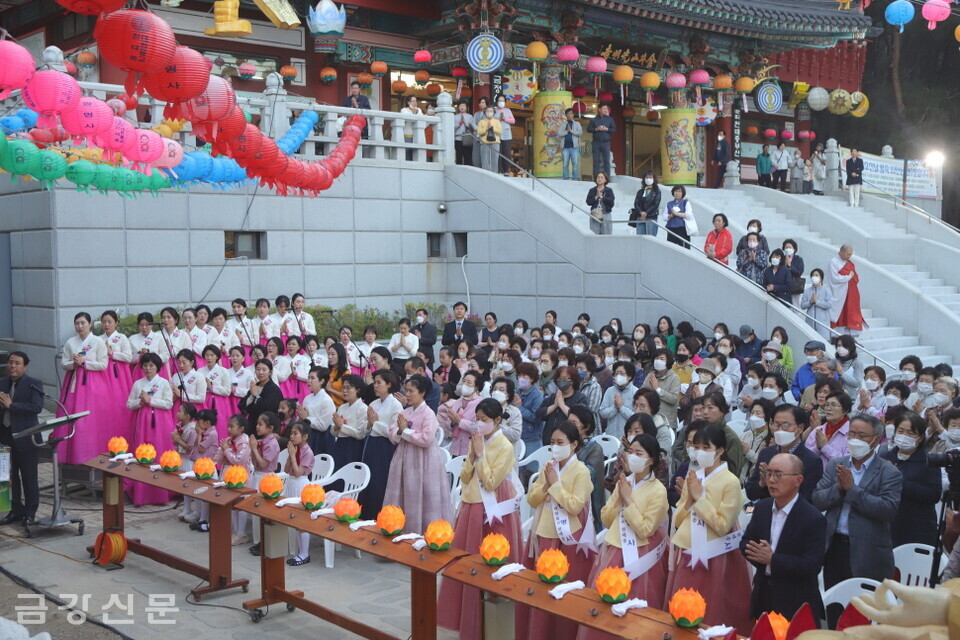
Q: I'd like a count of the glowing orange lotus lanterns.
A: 15